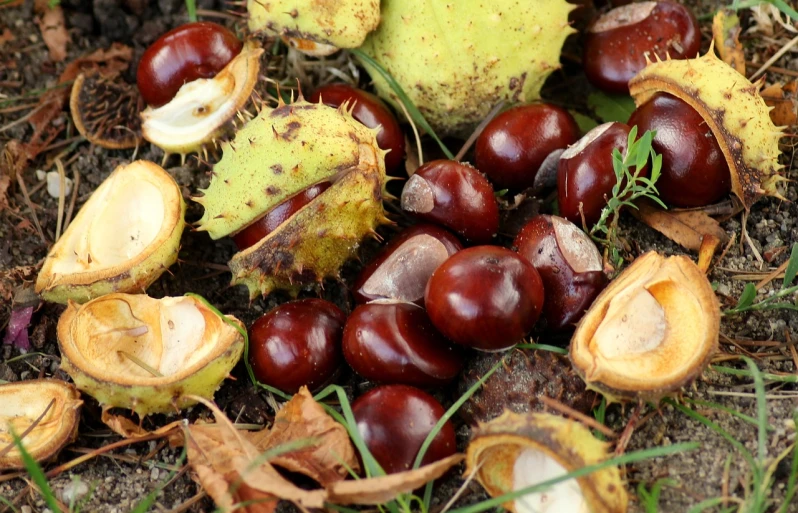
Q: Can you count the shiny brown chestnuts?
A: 14